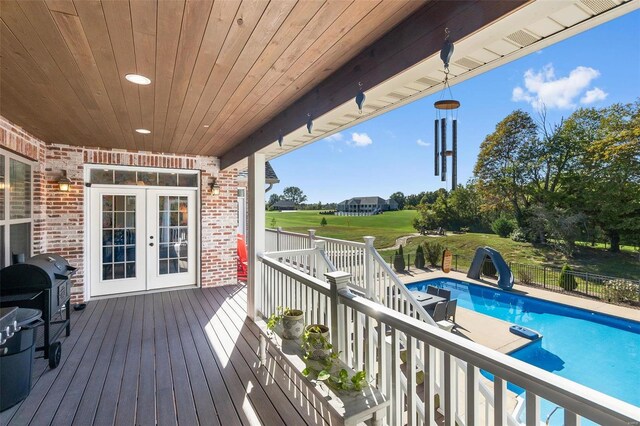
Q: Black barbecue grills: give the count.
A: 1